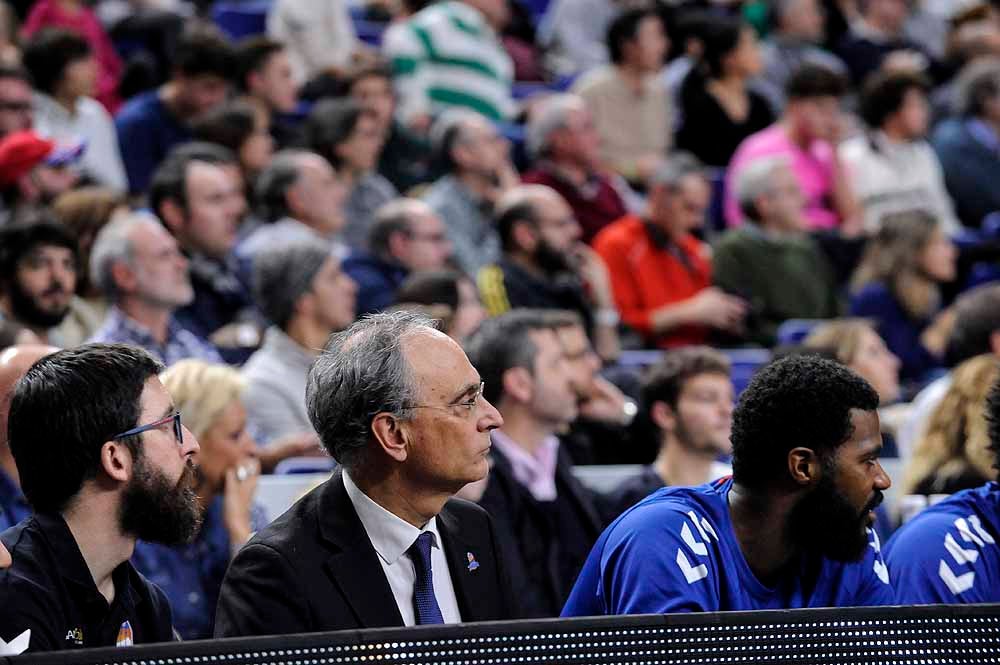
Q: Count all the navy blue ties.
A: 1